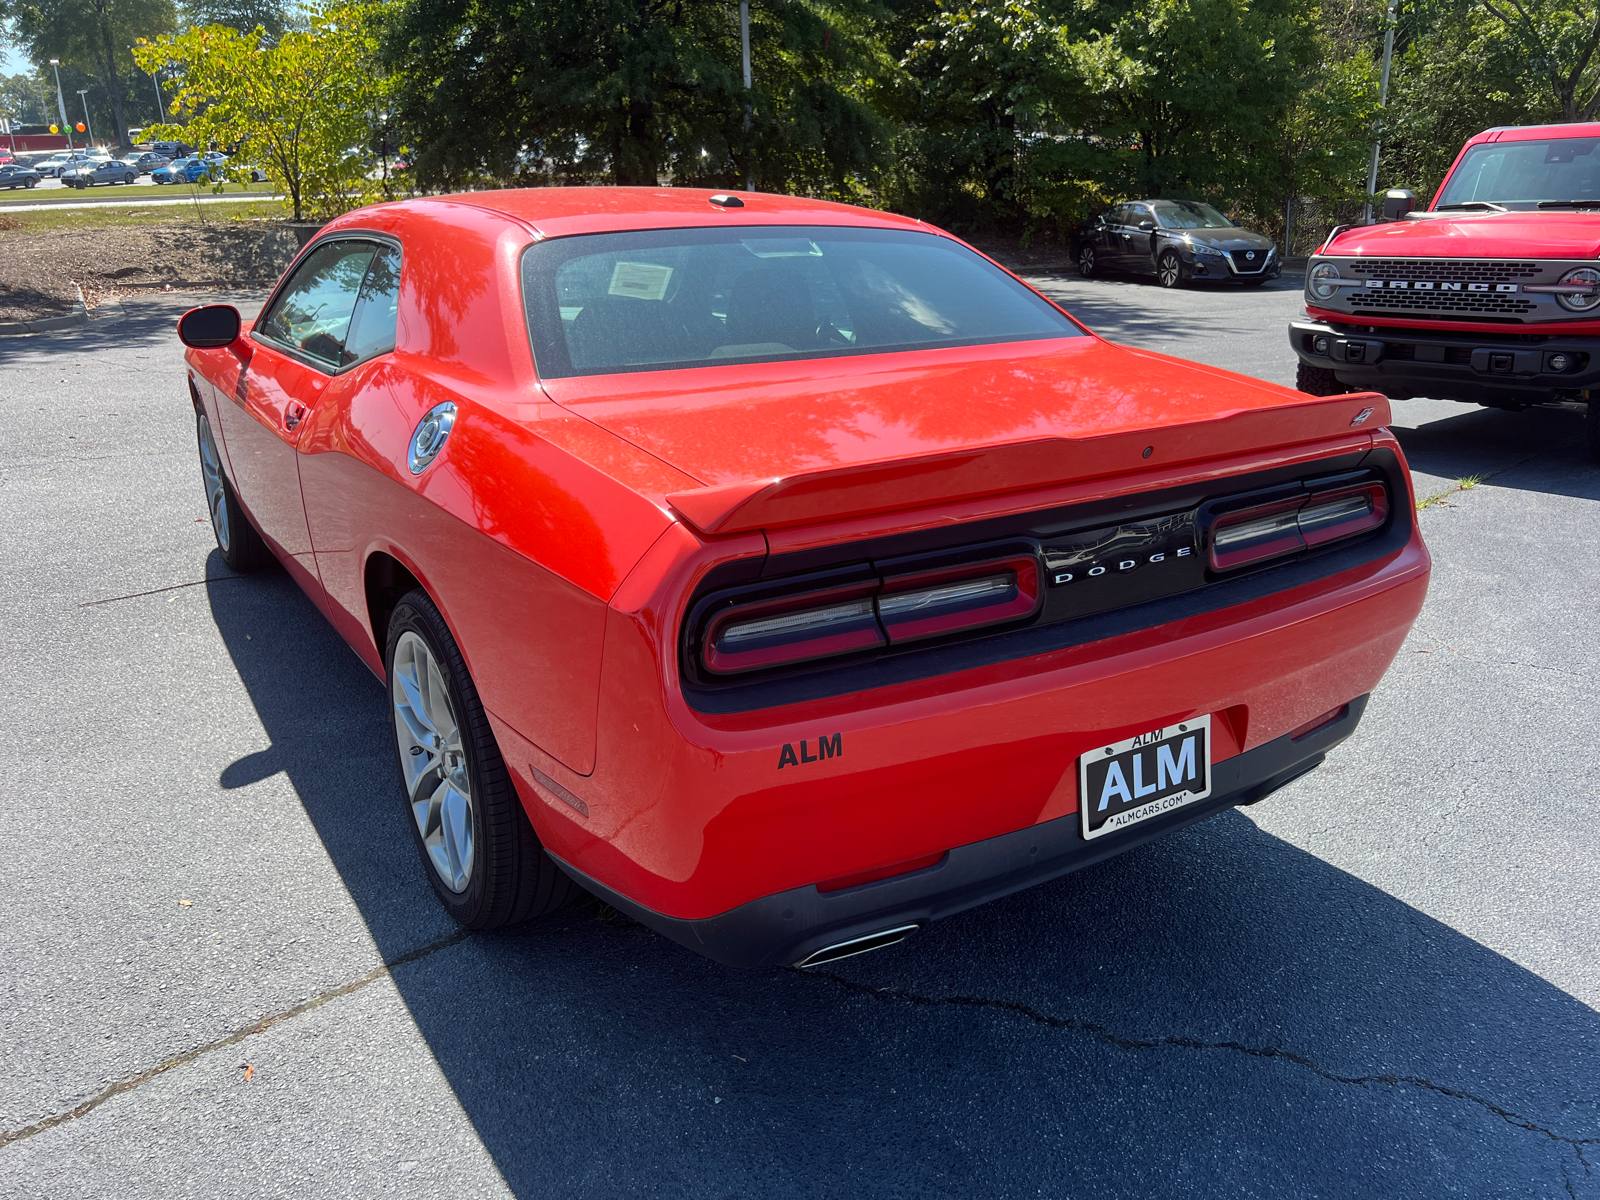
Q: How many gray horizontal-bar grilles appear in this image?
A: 1